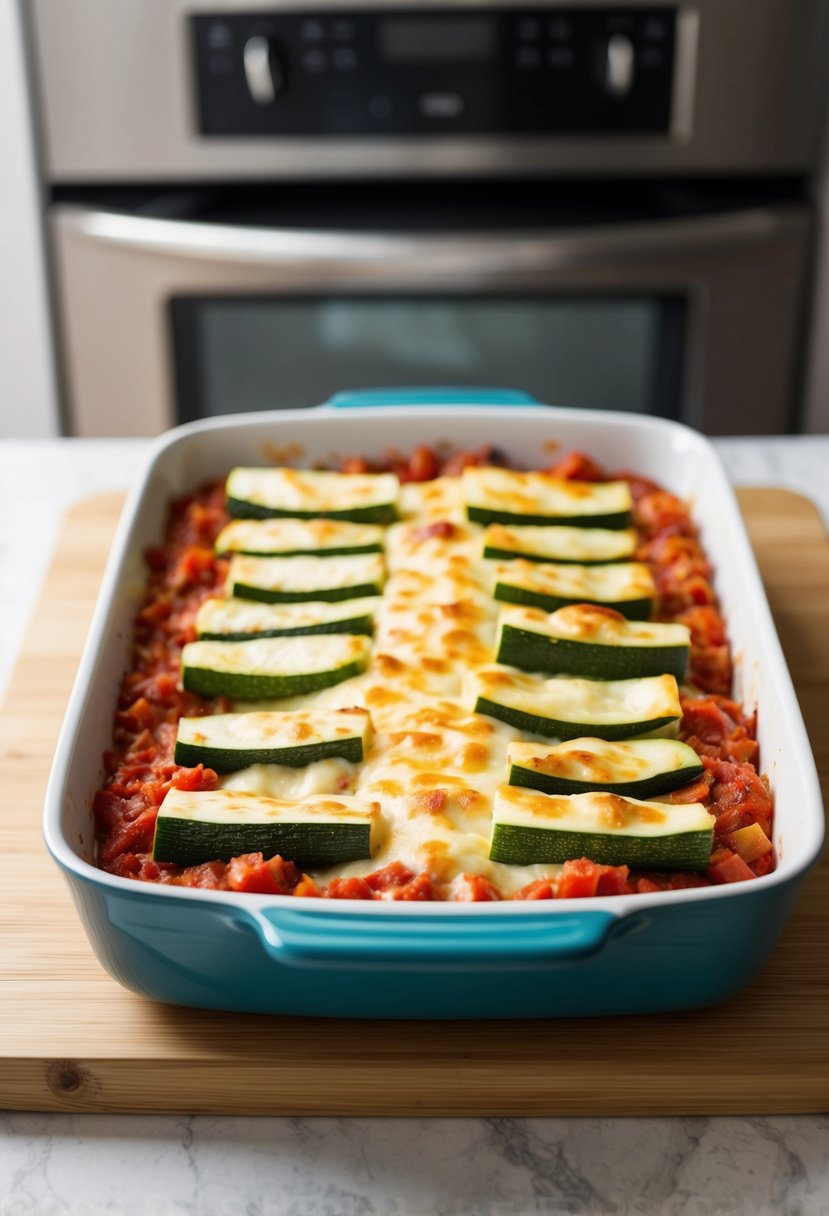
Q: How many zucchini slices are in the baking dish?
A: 14